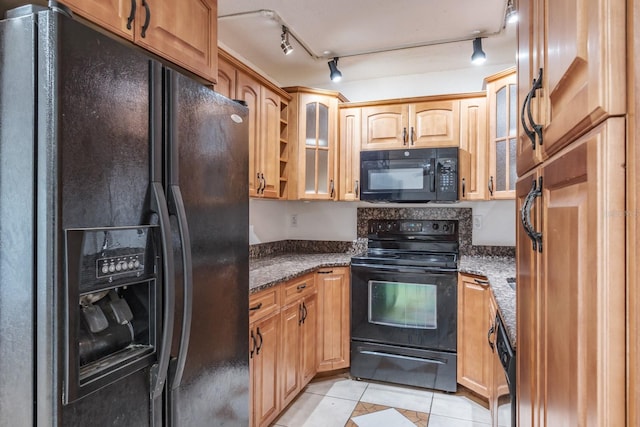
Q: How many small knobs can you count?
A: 4